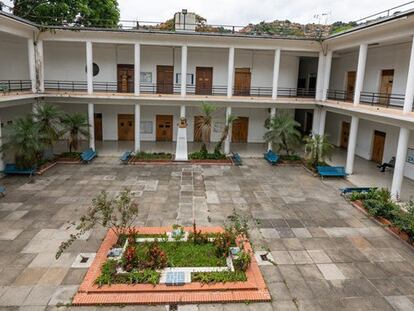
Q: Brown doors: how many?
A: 13